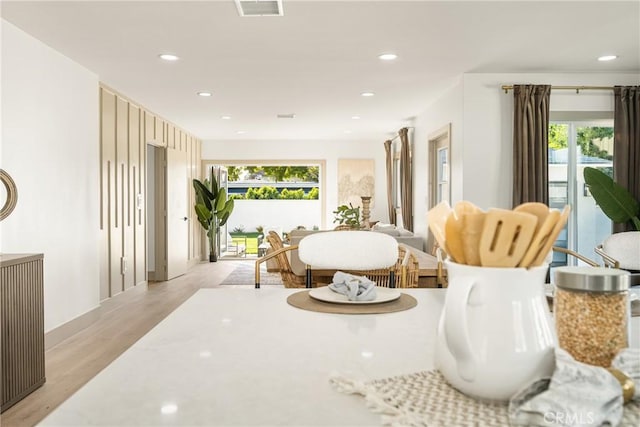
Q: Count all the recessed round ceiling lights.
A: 9